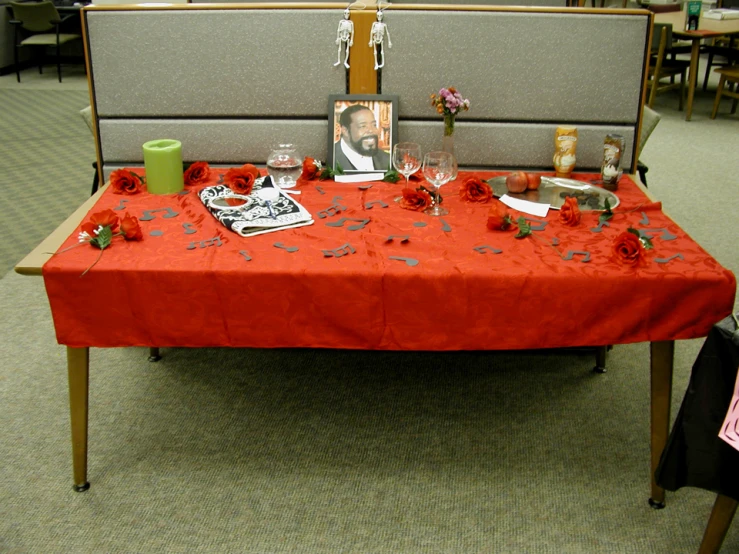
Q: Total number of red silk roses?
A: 12